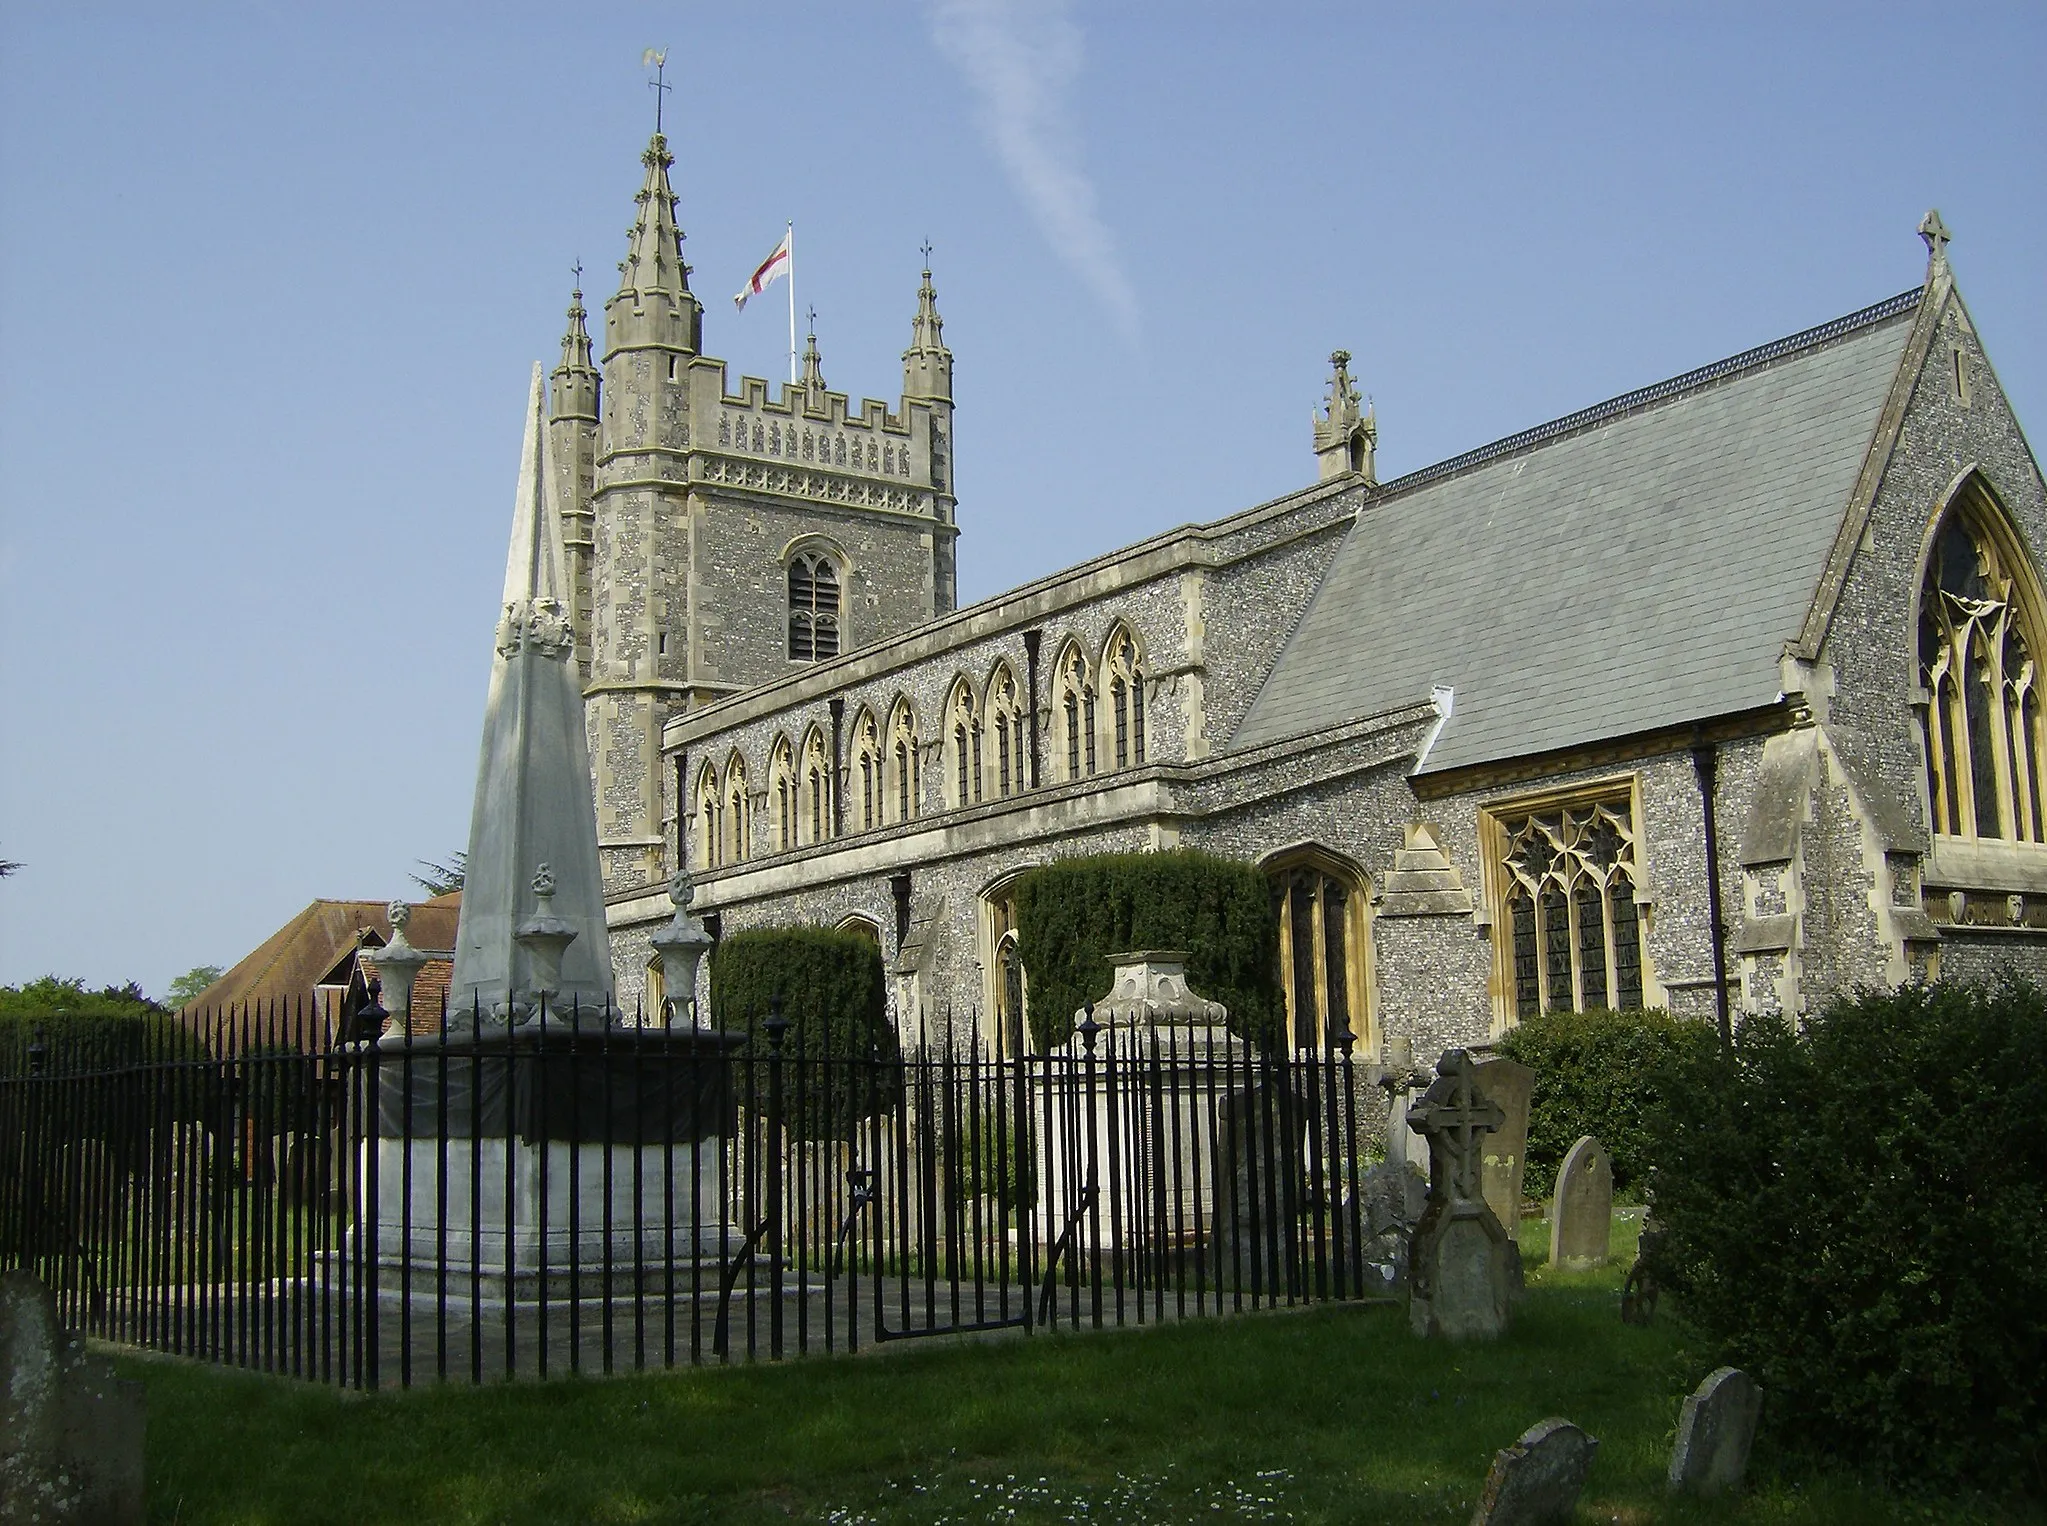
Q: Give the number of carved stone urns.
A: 3